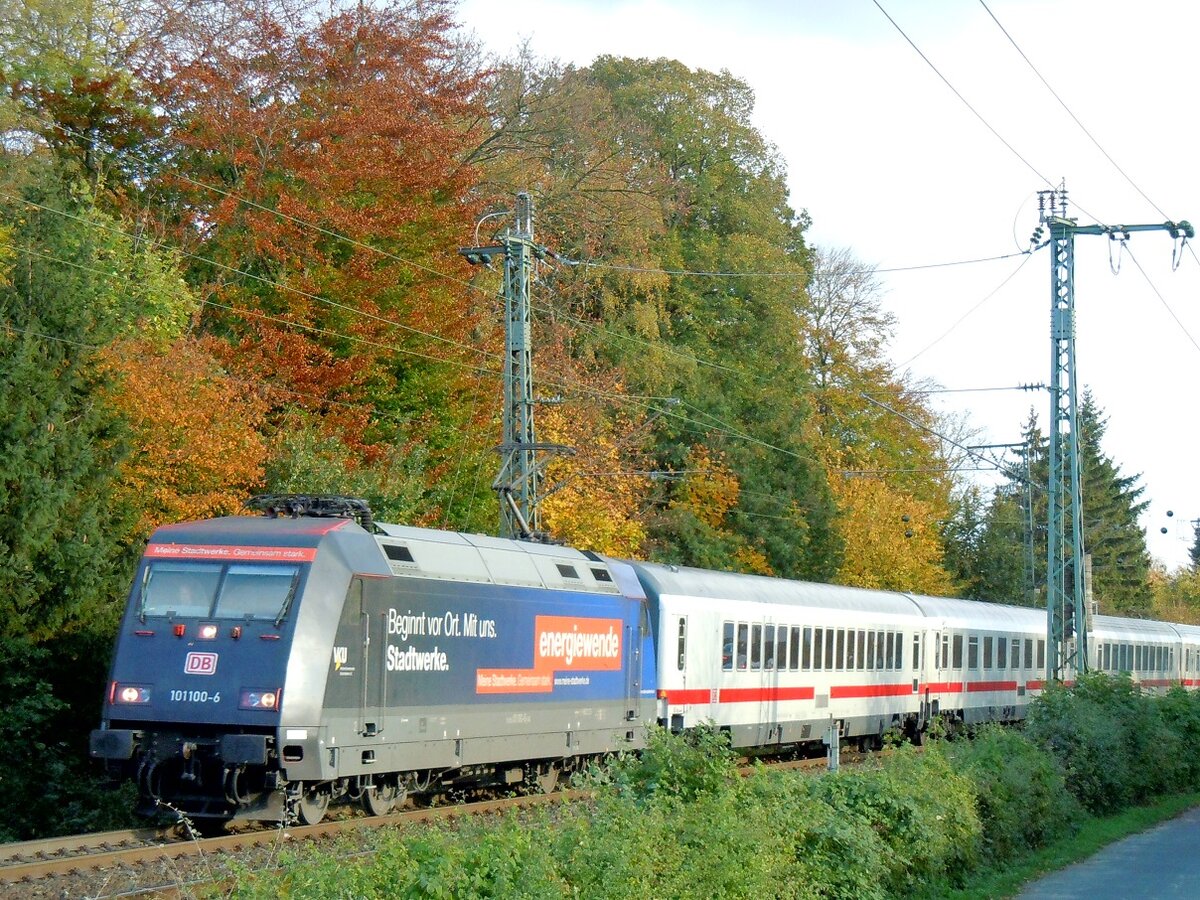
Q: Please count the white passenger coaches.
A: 4